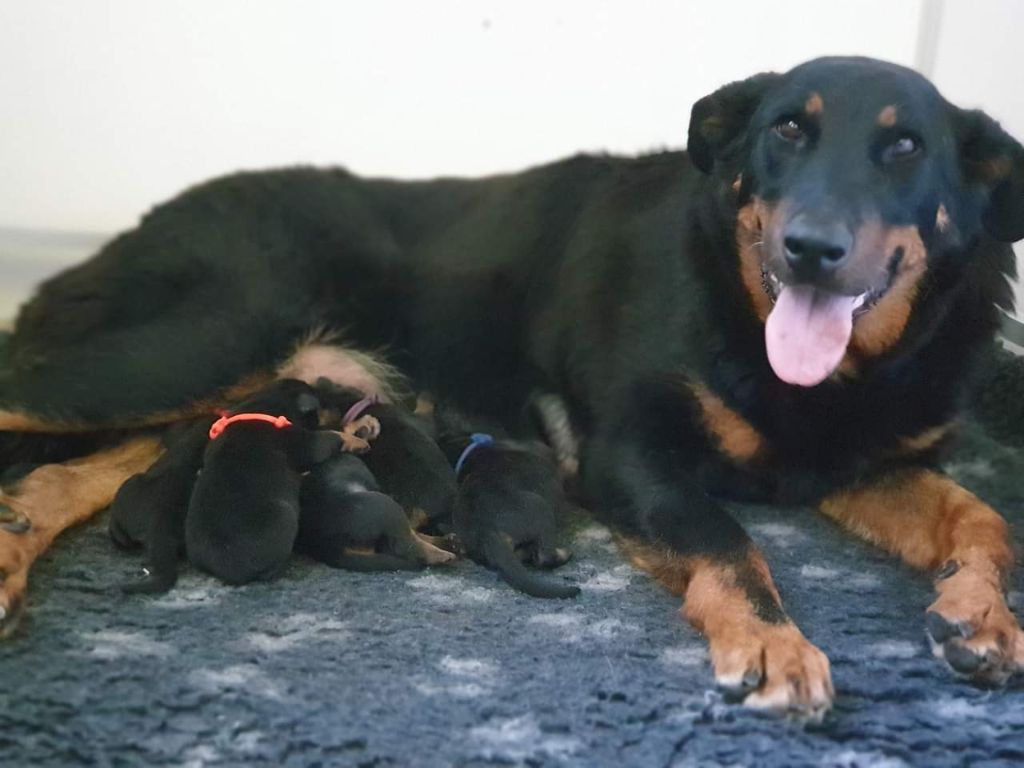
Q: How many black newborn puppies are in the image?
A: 5